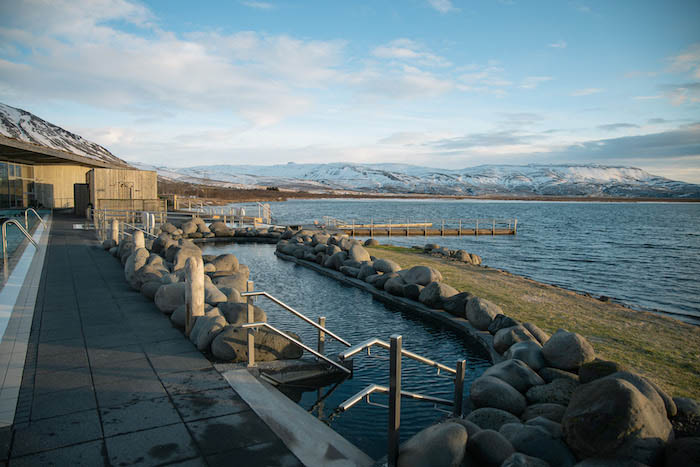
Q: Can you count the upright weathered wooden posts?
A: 3